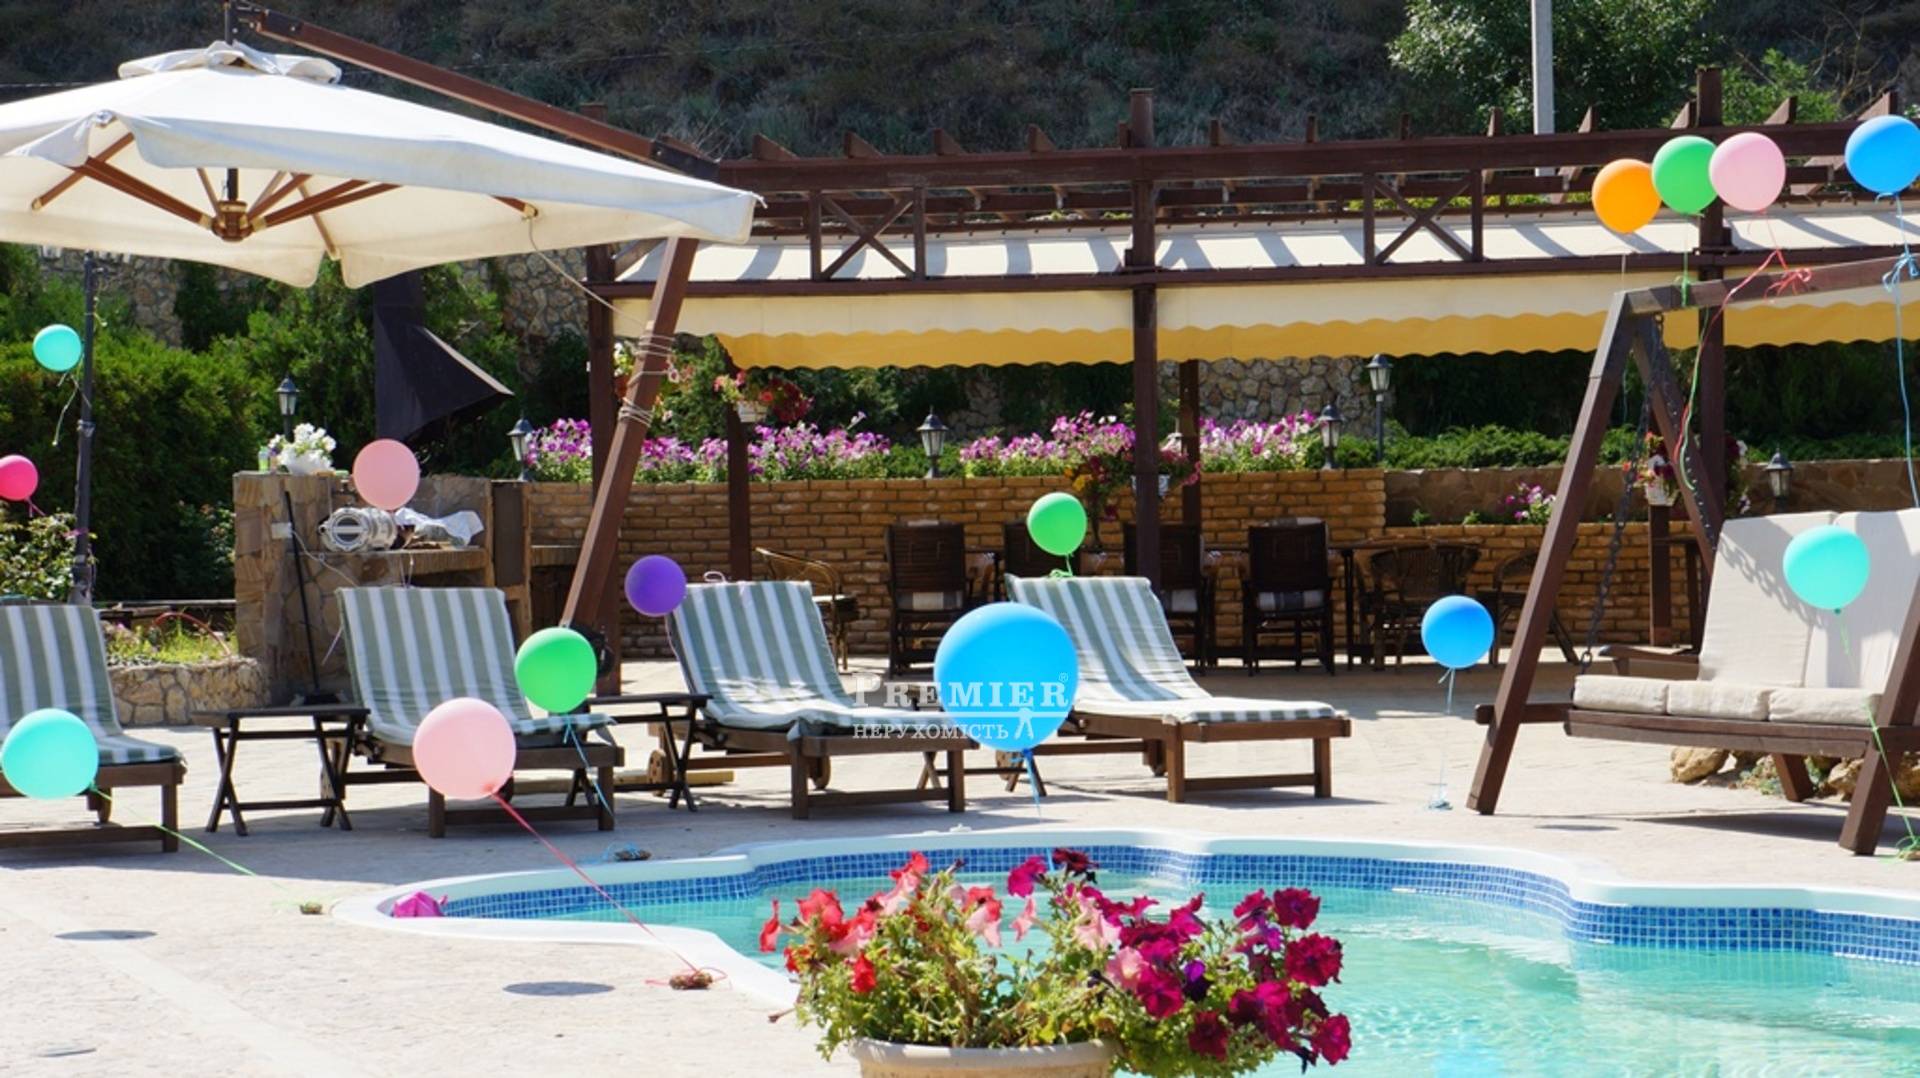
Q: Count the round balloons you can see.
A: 15